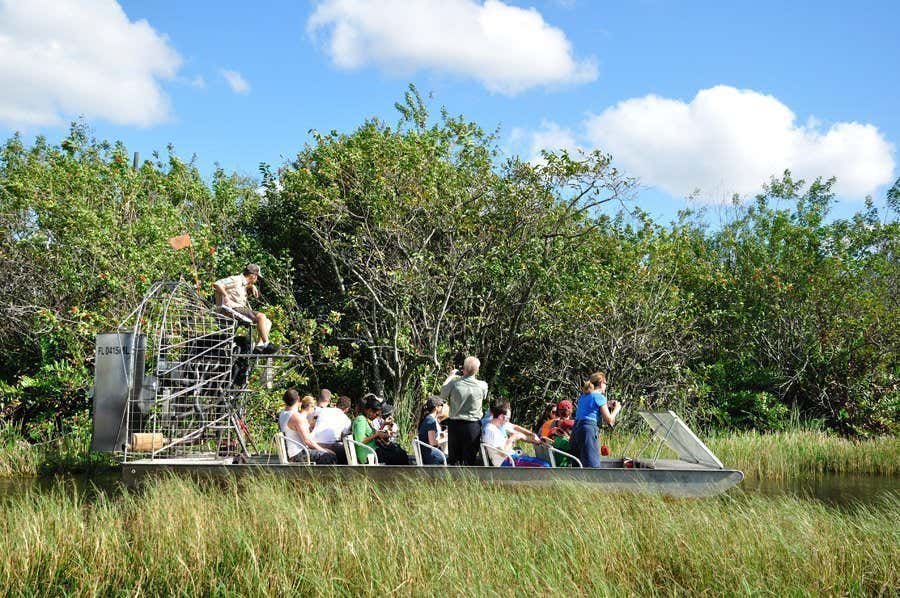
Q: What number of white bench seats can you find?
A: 5